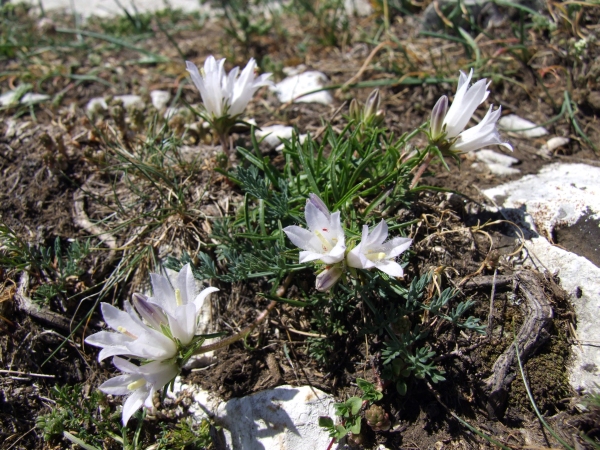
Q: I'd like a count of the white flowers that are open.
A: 9